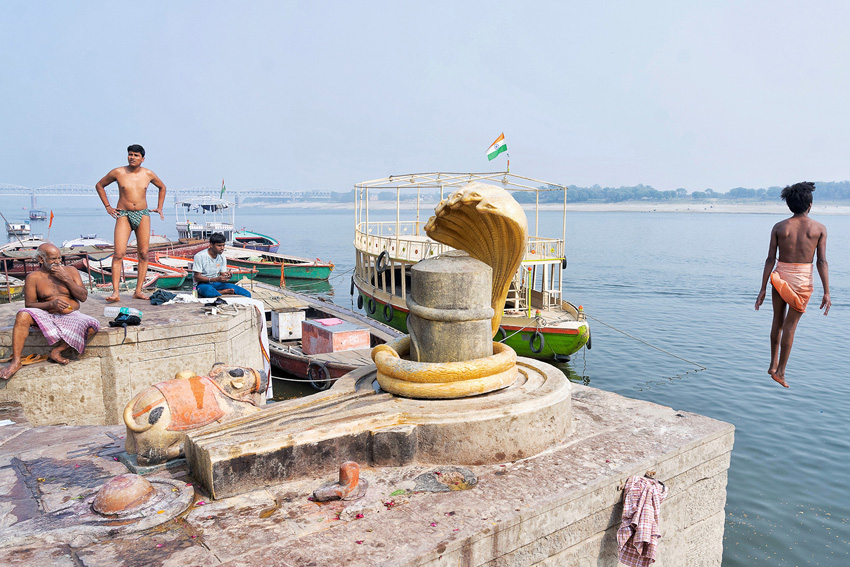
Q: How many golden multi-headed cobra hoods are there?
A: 1